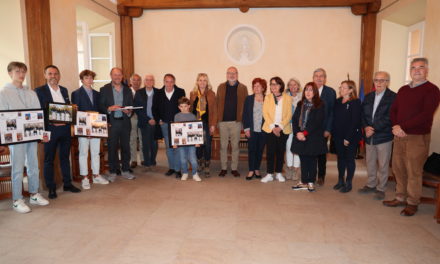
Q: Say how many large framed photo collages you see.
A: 3